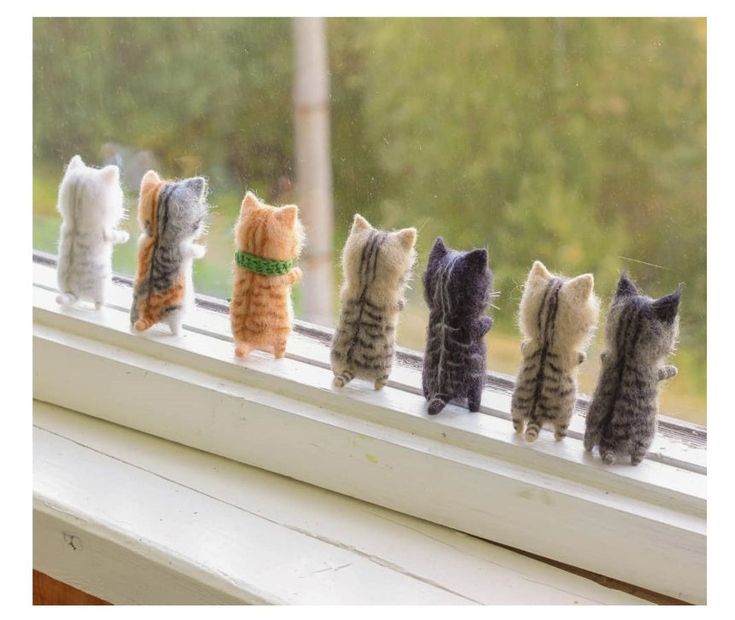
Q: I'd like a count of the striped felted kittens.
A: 7